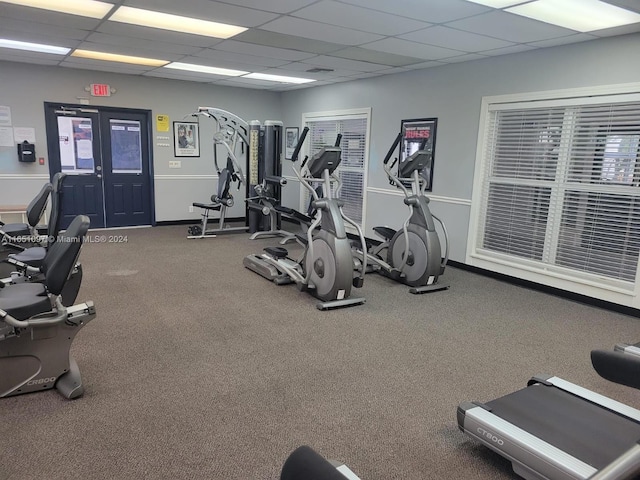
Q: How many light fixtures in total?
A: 8